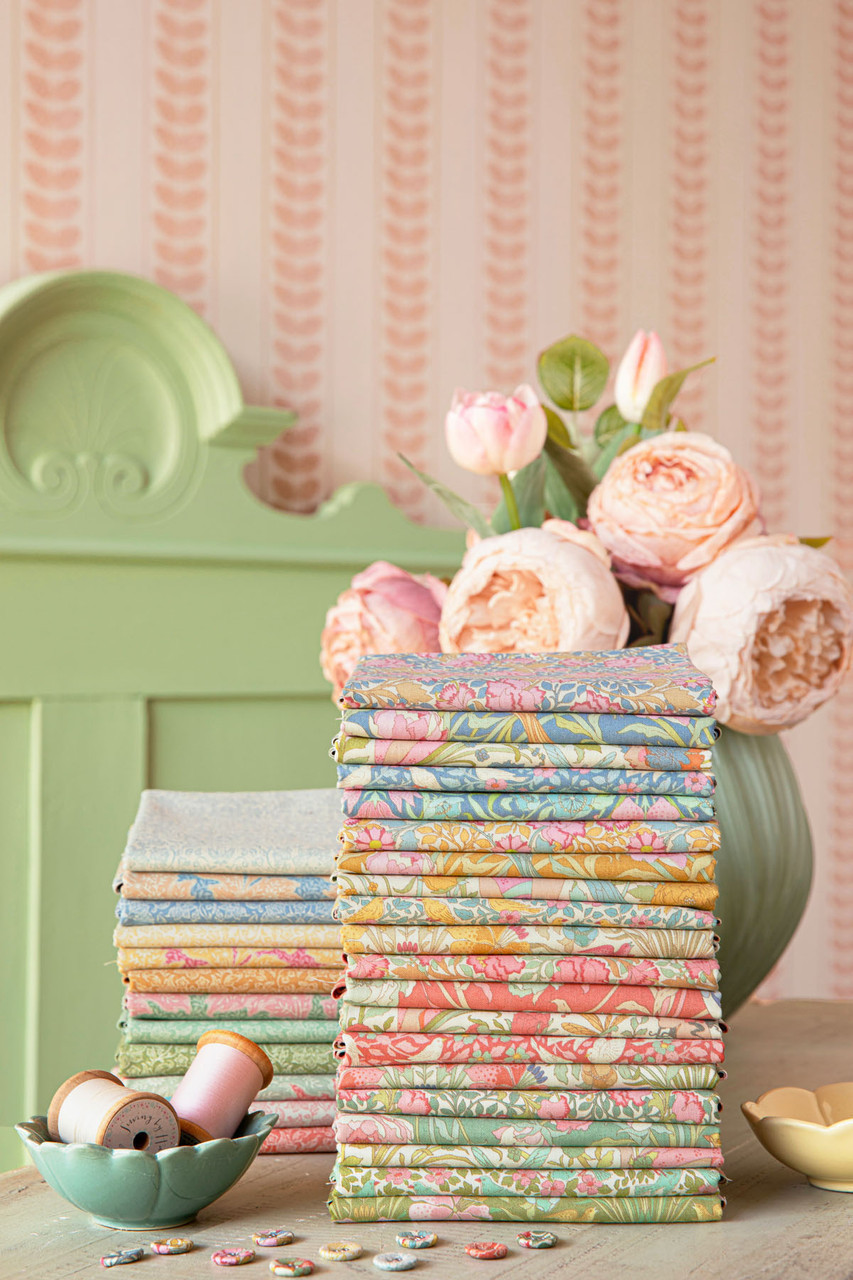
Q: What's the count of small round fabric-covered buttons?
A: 10